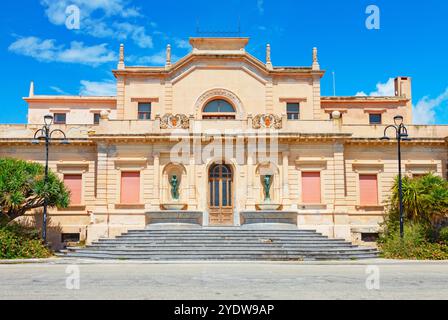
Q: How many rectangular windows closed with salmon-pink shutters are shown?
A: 4